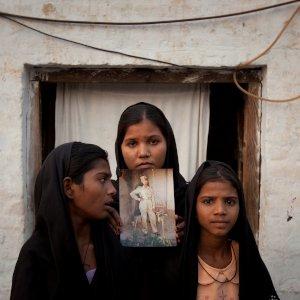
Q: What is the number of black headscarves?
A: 3